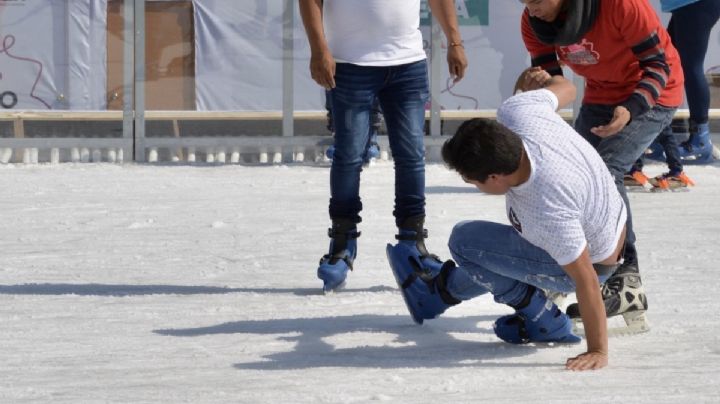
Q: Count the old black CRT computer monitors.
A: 0